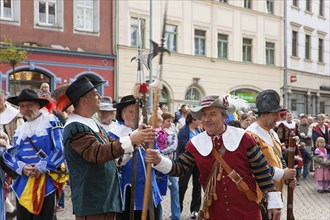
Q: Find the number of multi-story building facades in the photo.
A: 3